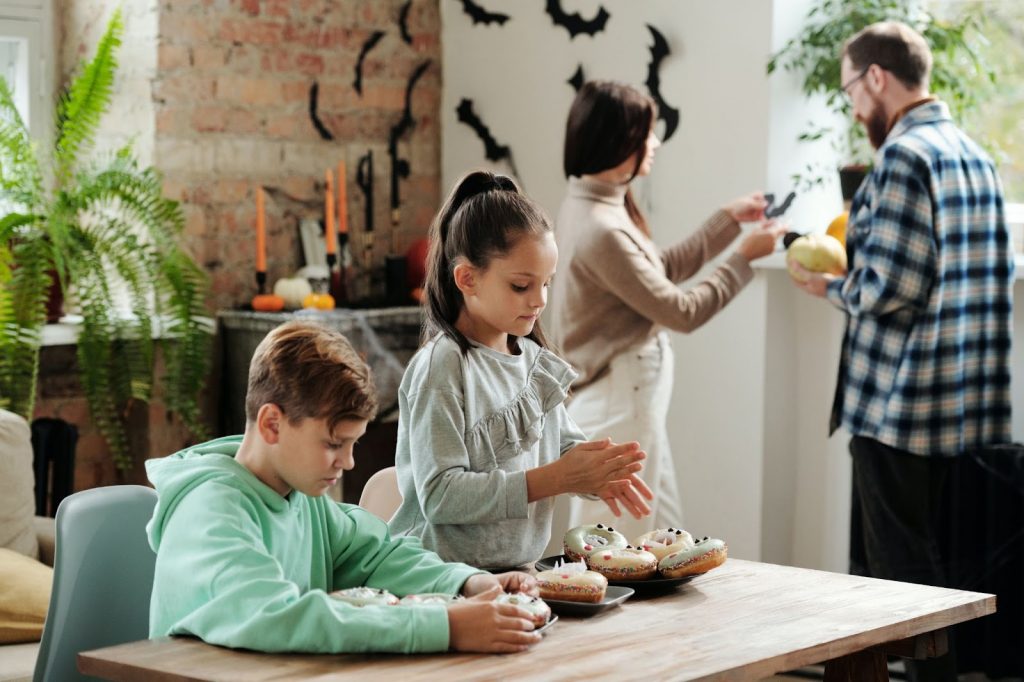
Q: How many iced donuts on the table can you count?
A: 8